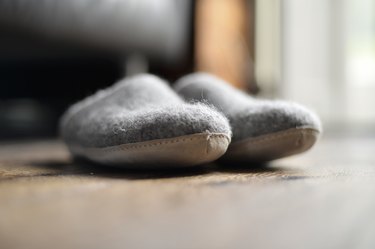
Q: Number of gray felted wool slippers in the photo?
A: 2